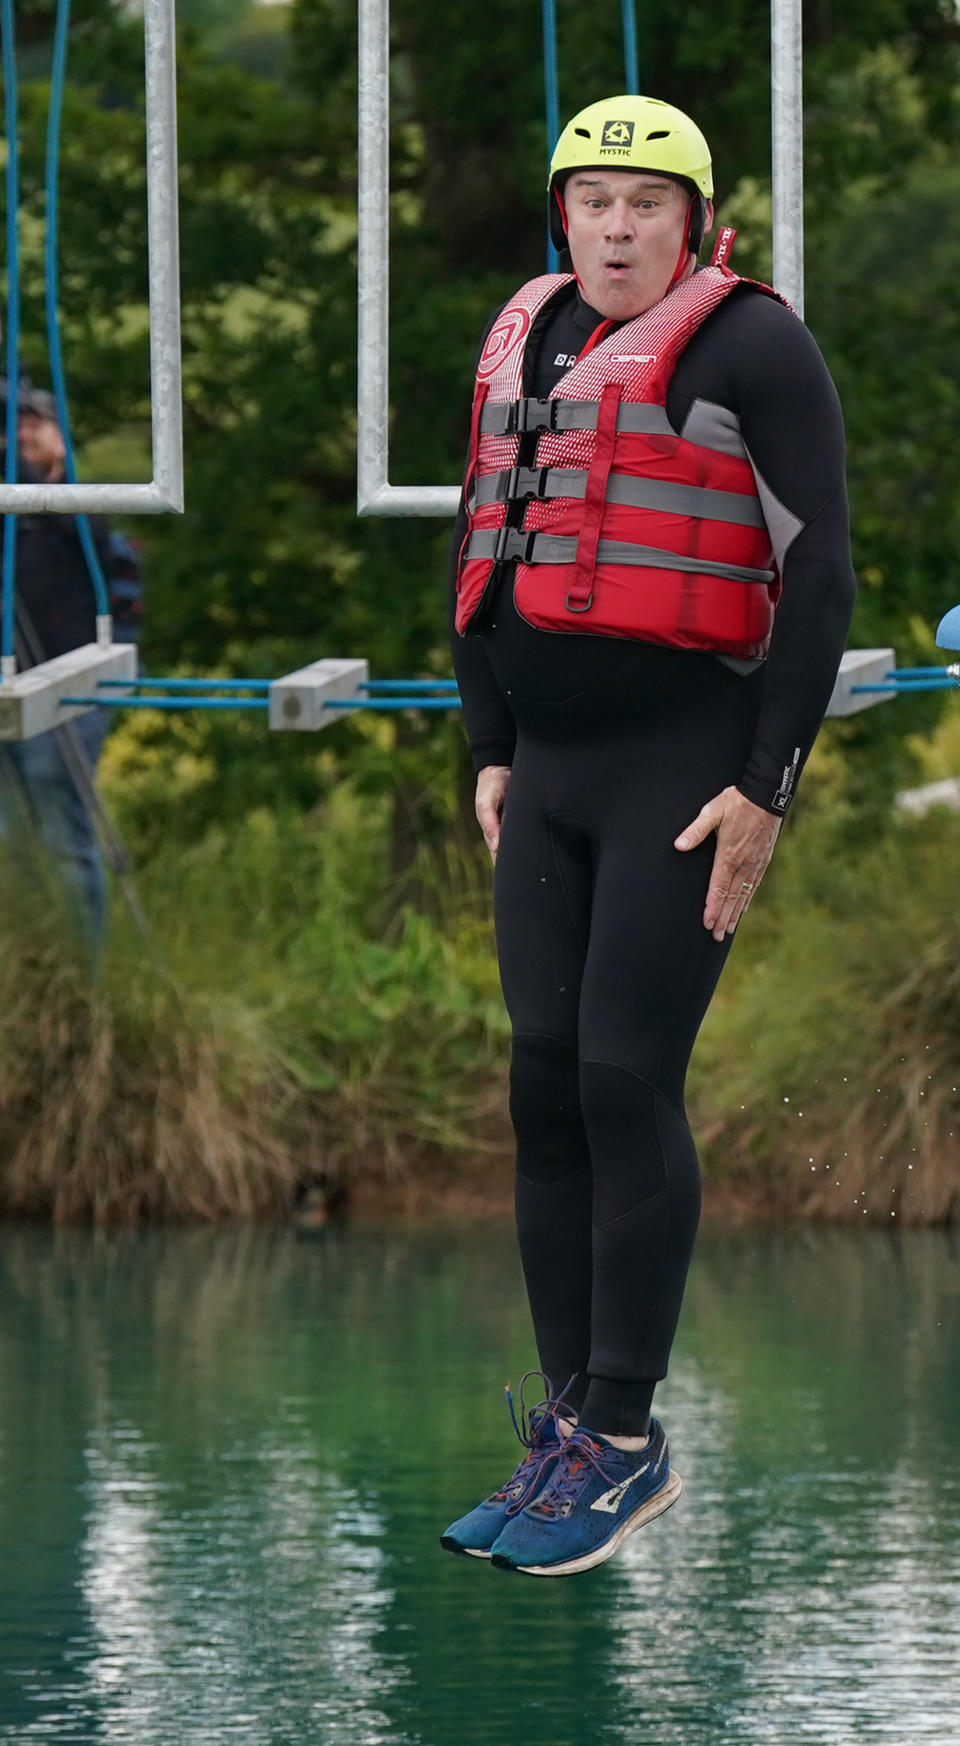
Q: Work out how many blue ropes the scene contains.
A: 6